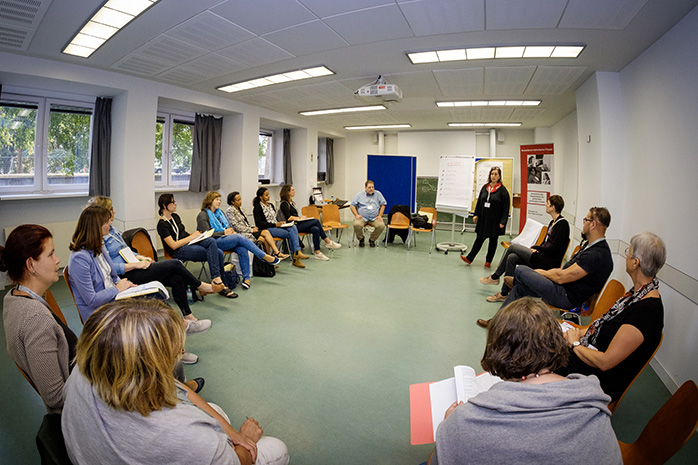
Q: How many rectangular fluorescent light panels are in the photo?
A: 7